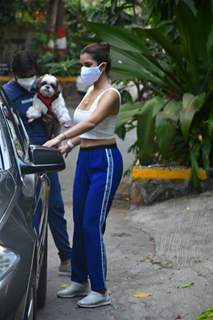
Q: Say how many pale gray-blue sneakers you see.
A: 2